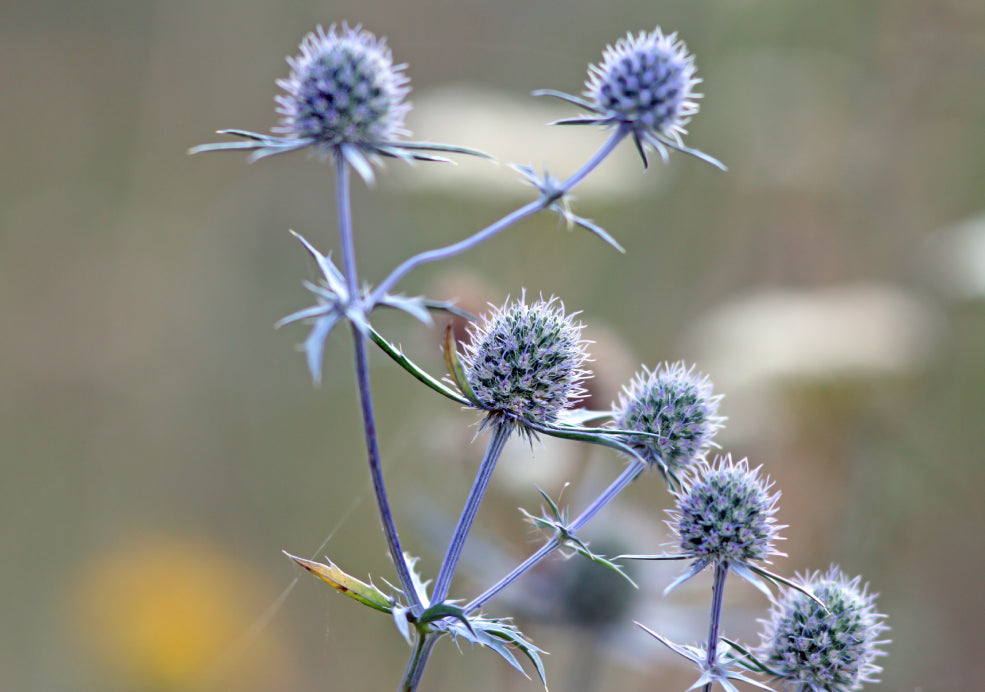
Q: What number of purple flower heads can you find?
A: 6